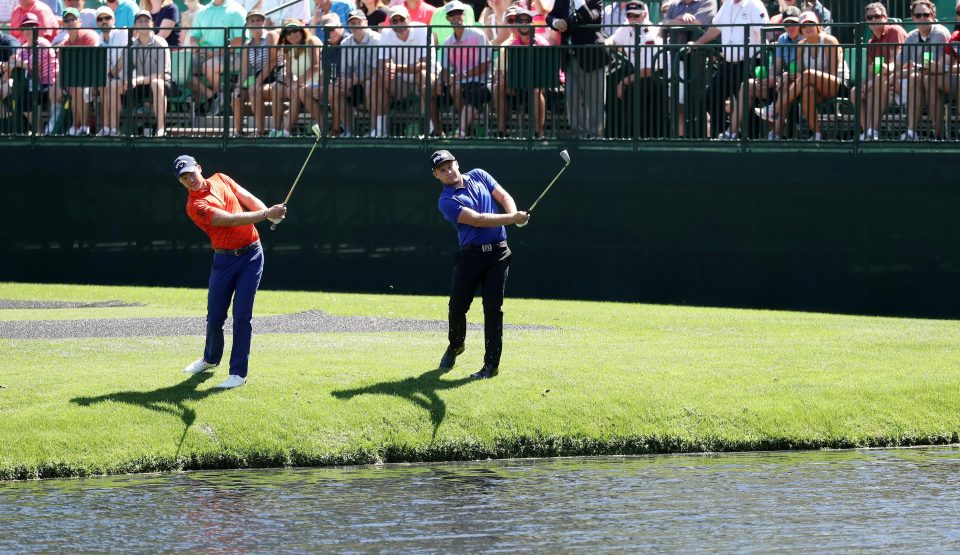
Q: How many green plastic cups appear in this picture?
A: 4